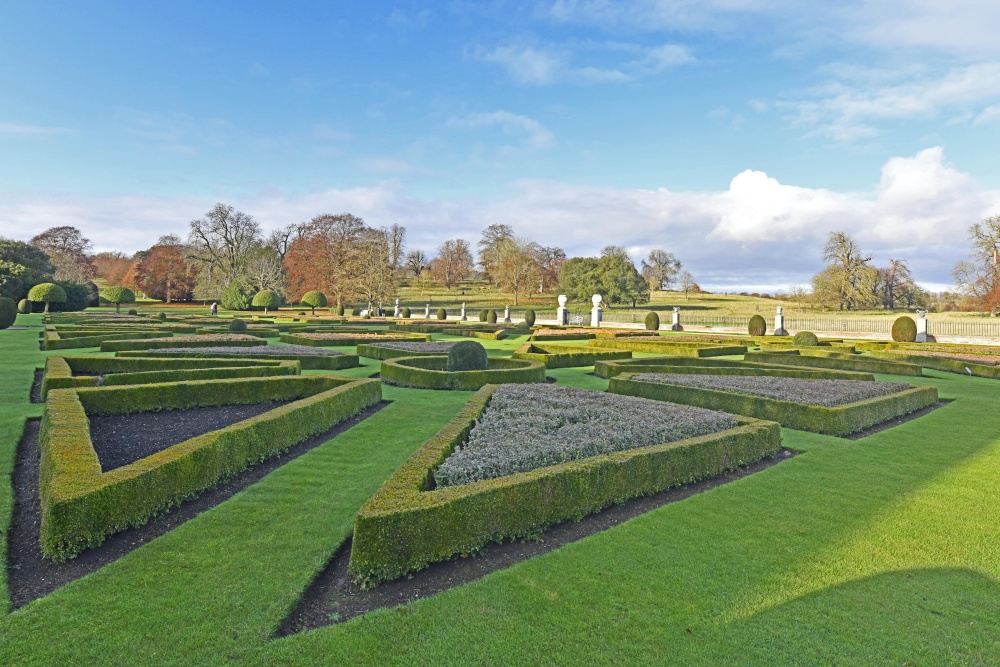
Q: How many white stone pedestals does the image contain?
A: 9